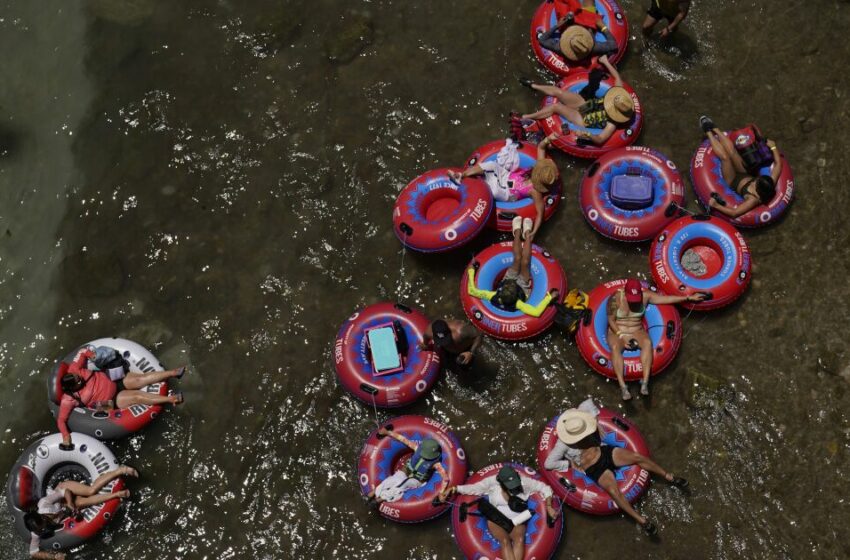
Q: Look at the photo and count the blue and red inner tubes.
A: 13